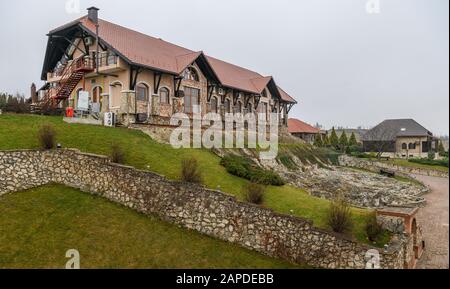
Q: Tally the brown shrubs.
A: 6